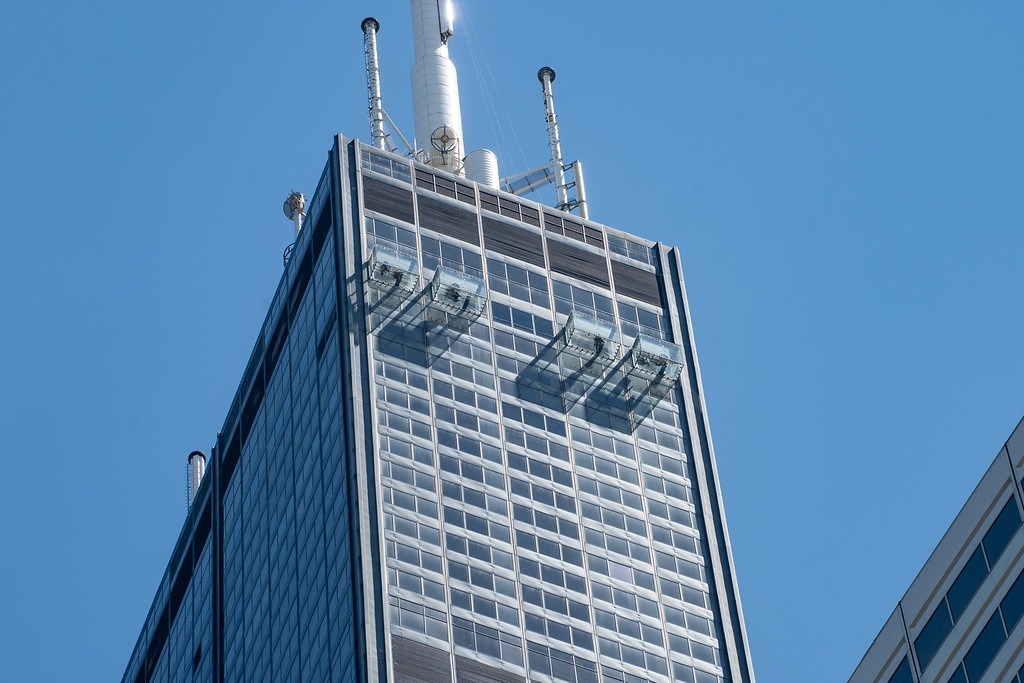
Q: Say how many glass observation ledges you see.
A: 4